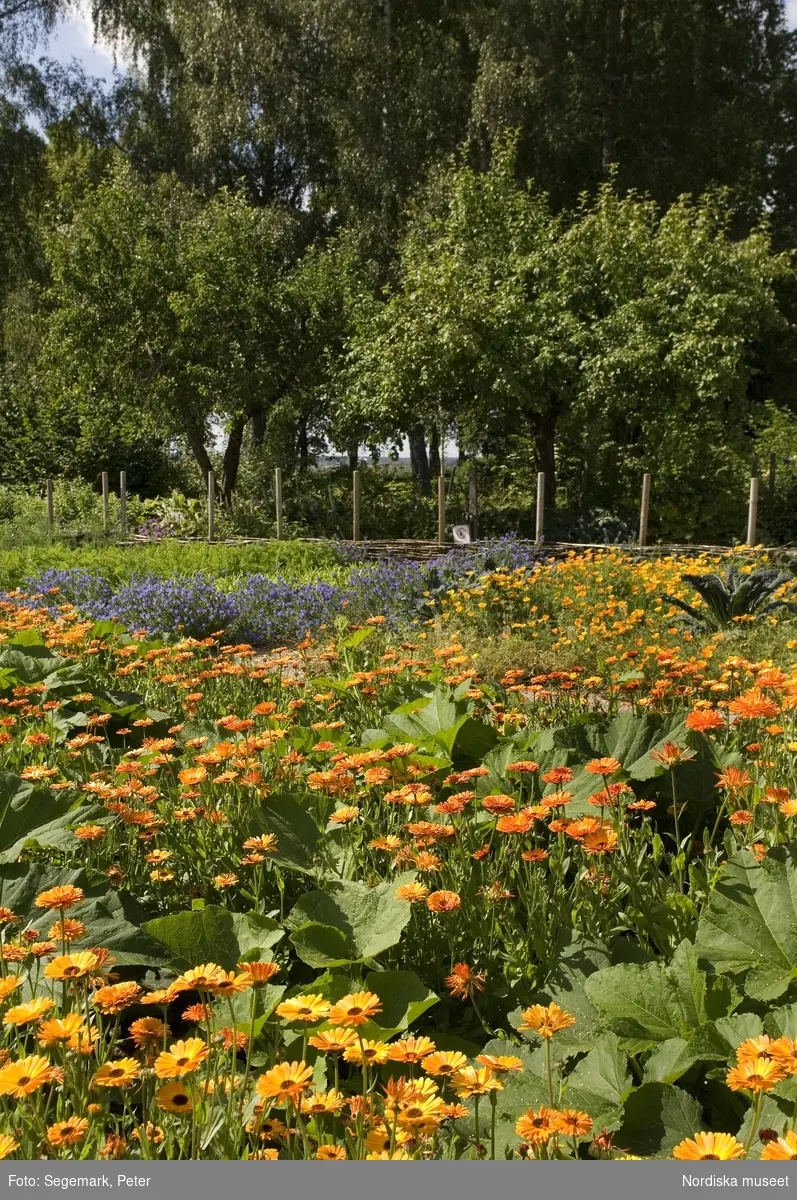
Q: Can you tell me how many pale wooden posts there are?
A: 10